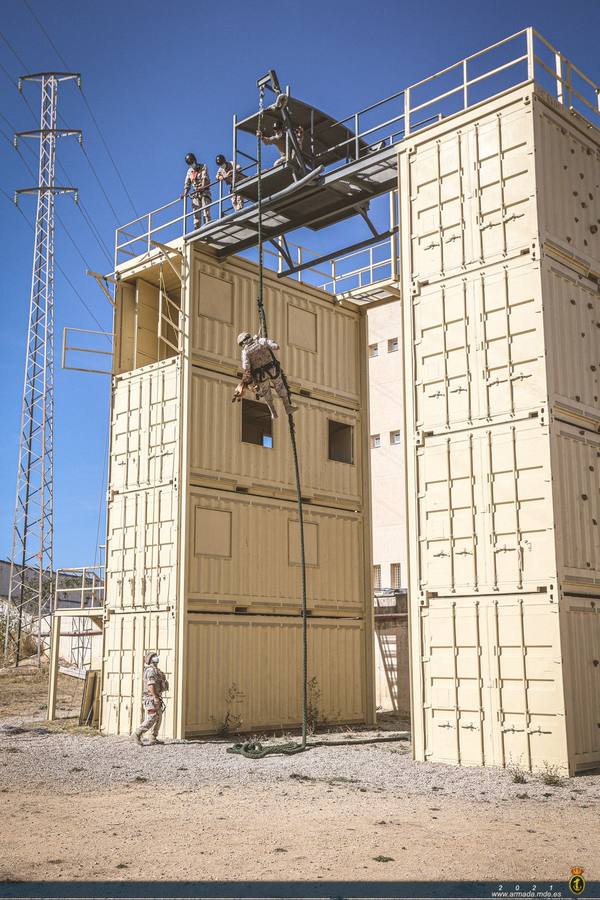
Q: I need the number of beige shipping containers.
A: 8